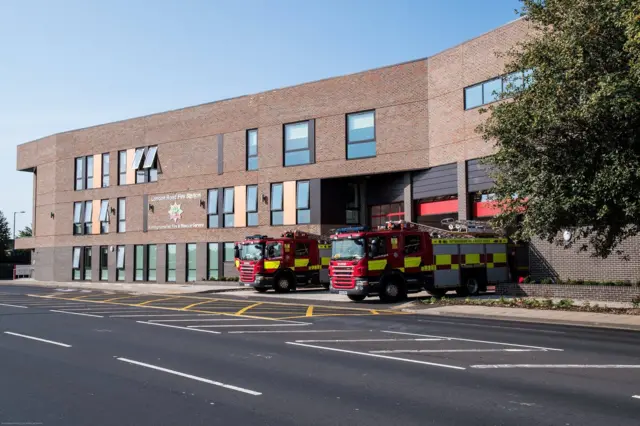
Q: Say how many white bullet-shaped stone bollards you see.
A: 0